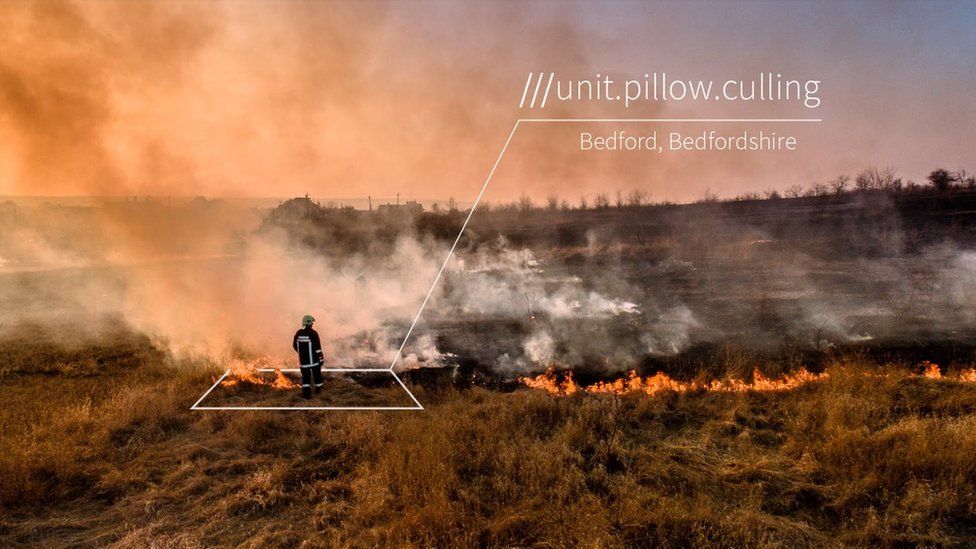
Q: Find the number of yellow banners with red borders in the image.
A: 0